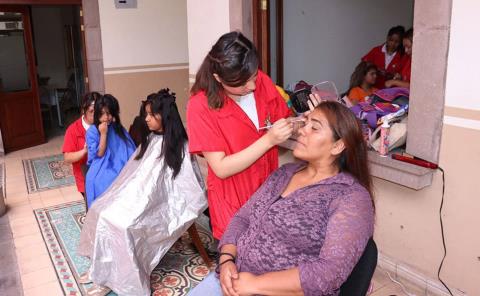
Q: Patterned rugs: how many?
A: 2